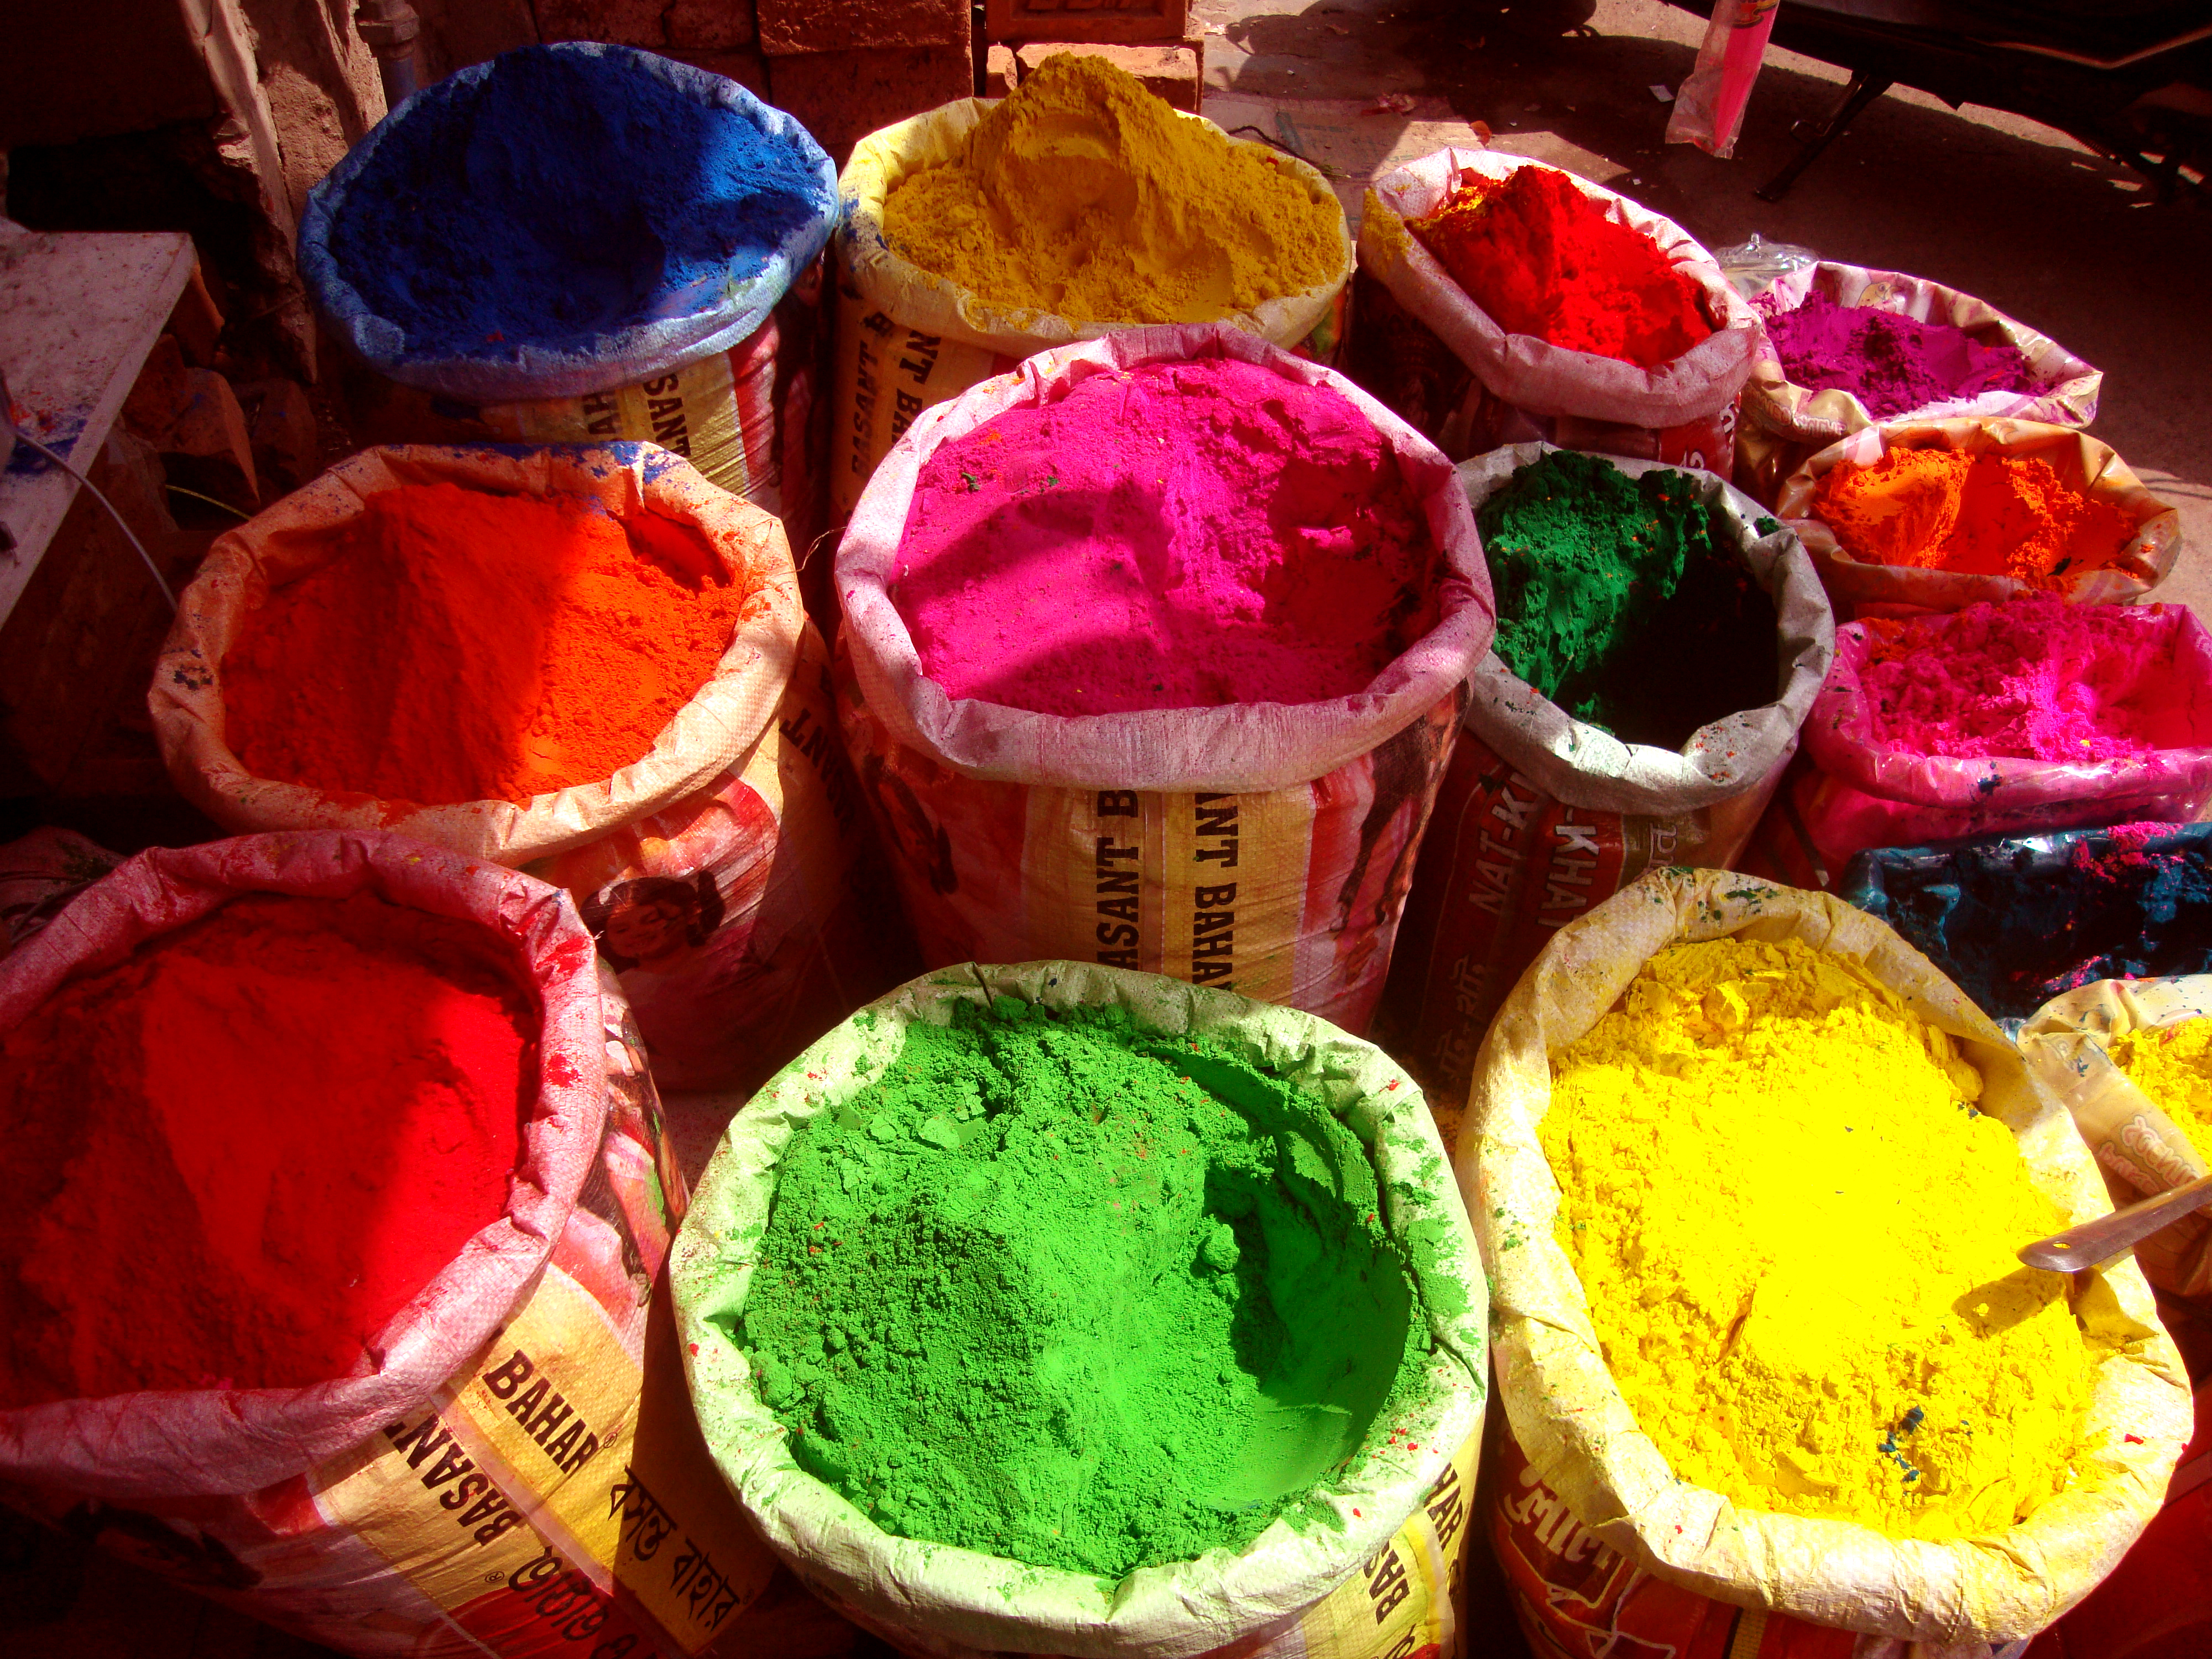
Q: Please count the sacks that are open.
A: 14